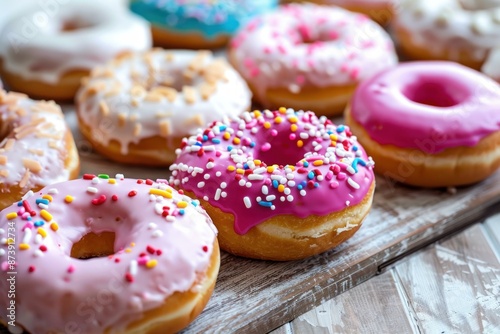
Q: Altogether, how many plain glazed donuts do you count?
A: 2